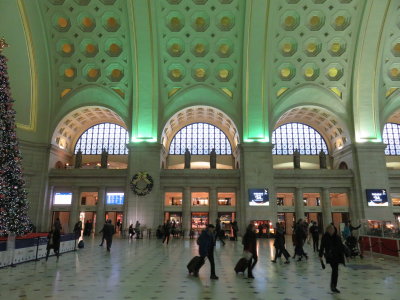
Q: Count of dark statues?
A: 6